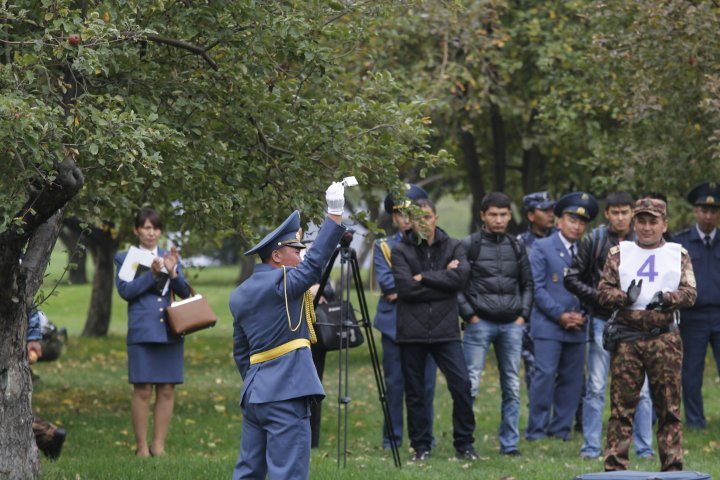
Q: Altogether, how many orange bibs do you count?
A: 0